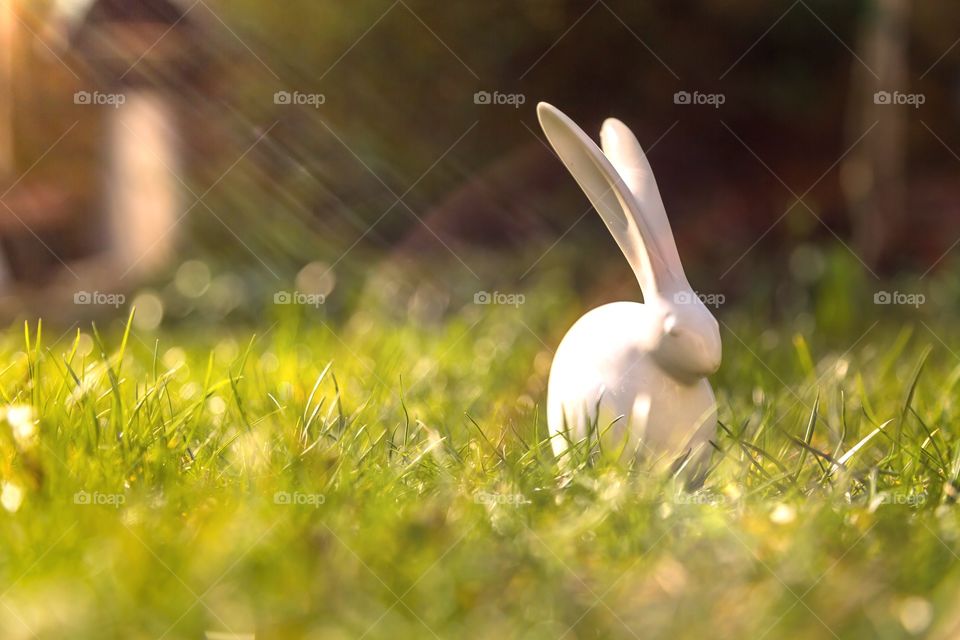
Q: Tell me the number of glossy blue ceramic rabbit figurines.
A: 0